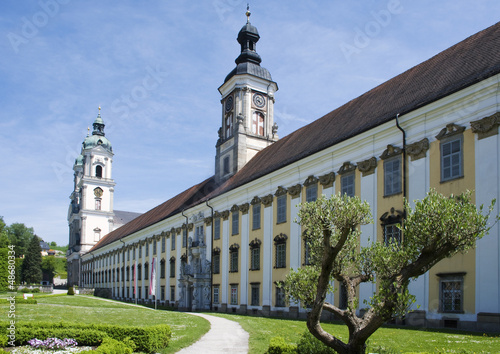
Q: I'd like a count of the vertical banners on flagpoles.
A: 2